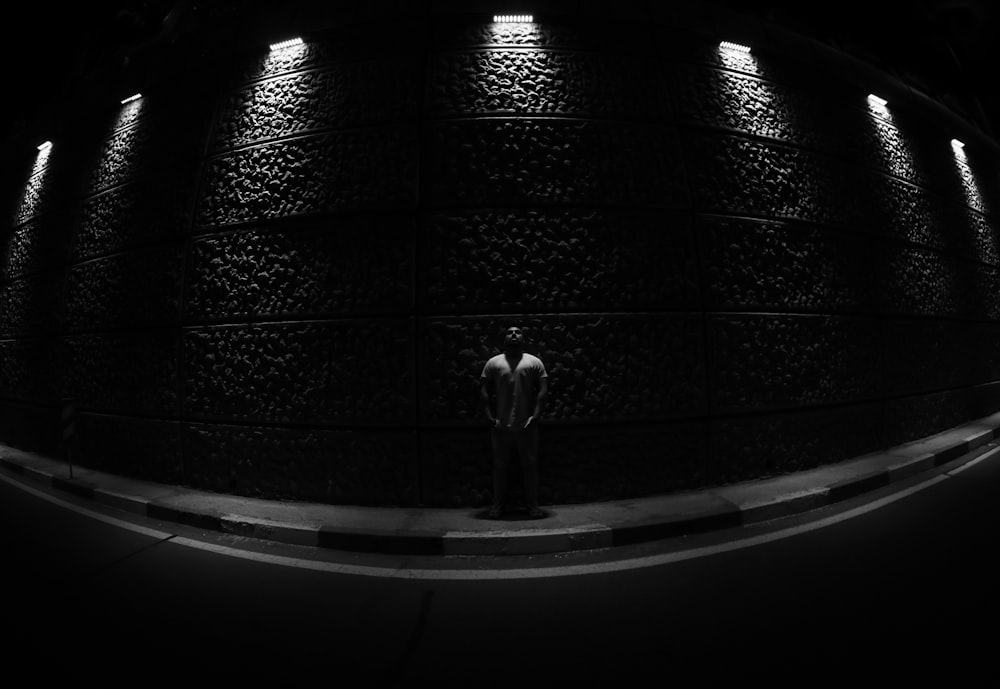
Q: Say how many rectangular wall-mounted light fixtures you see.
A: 7